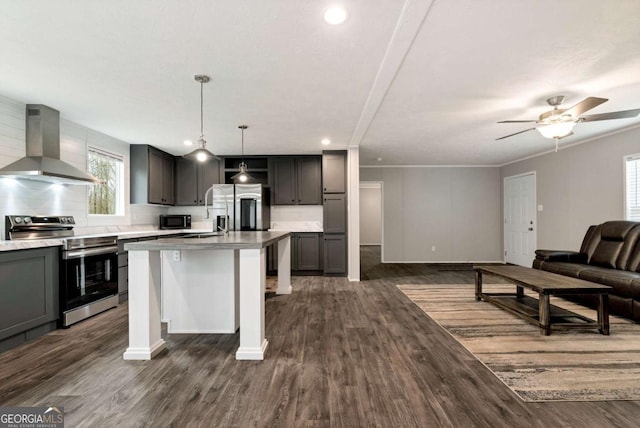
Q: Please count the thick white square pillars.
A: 3